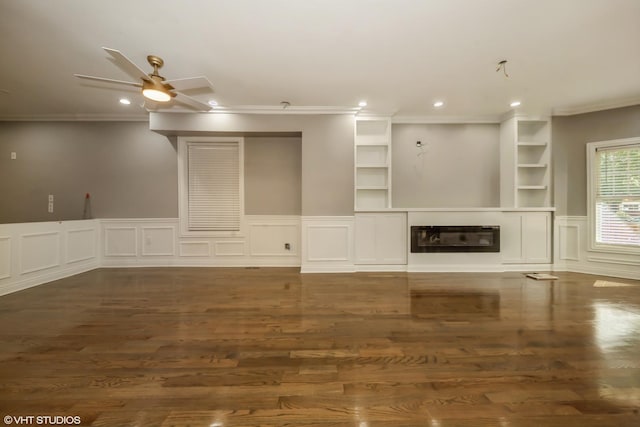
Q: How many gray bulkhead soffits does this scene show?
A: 1